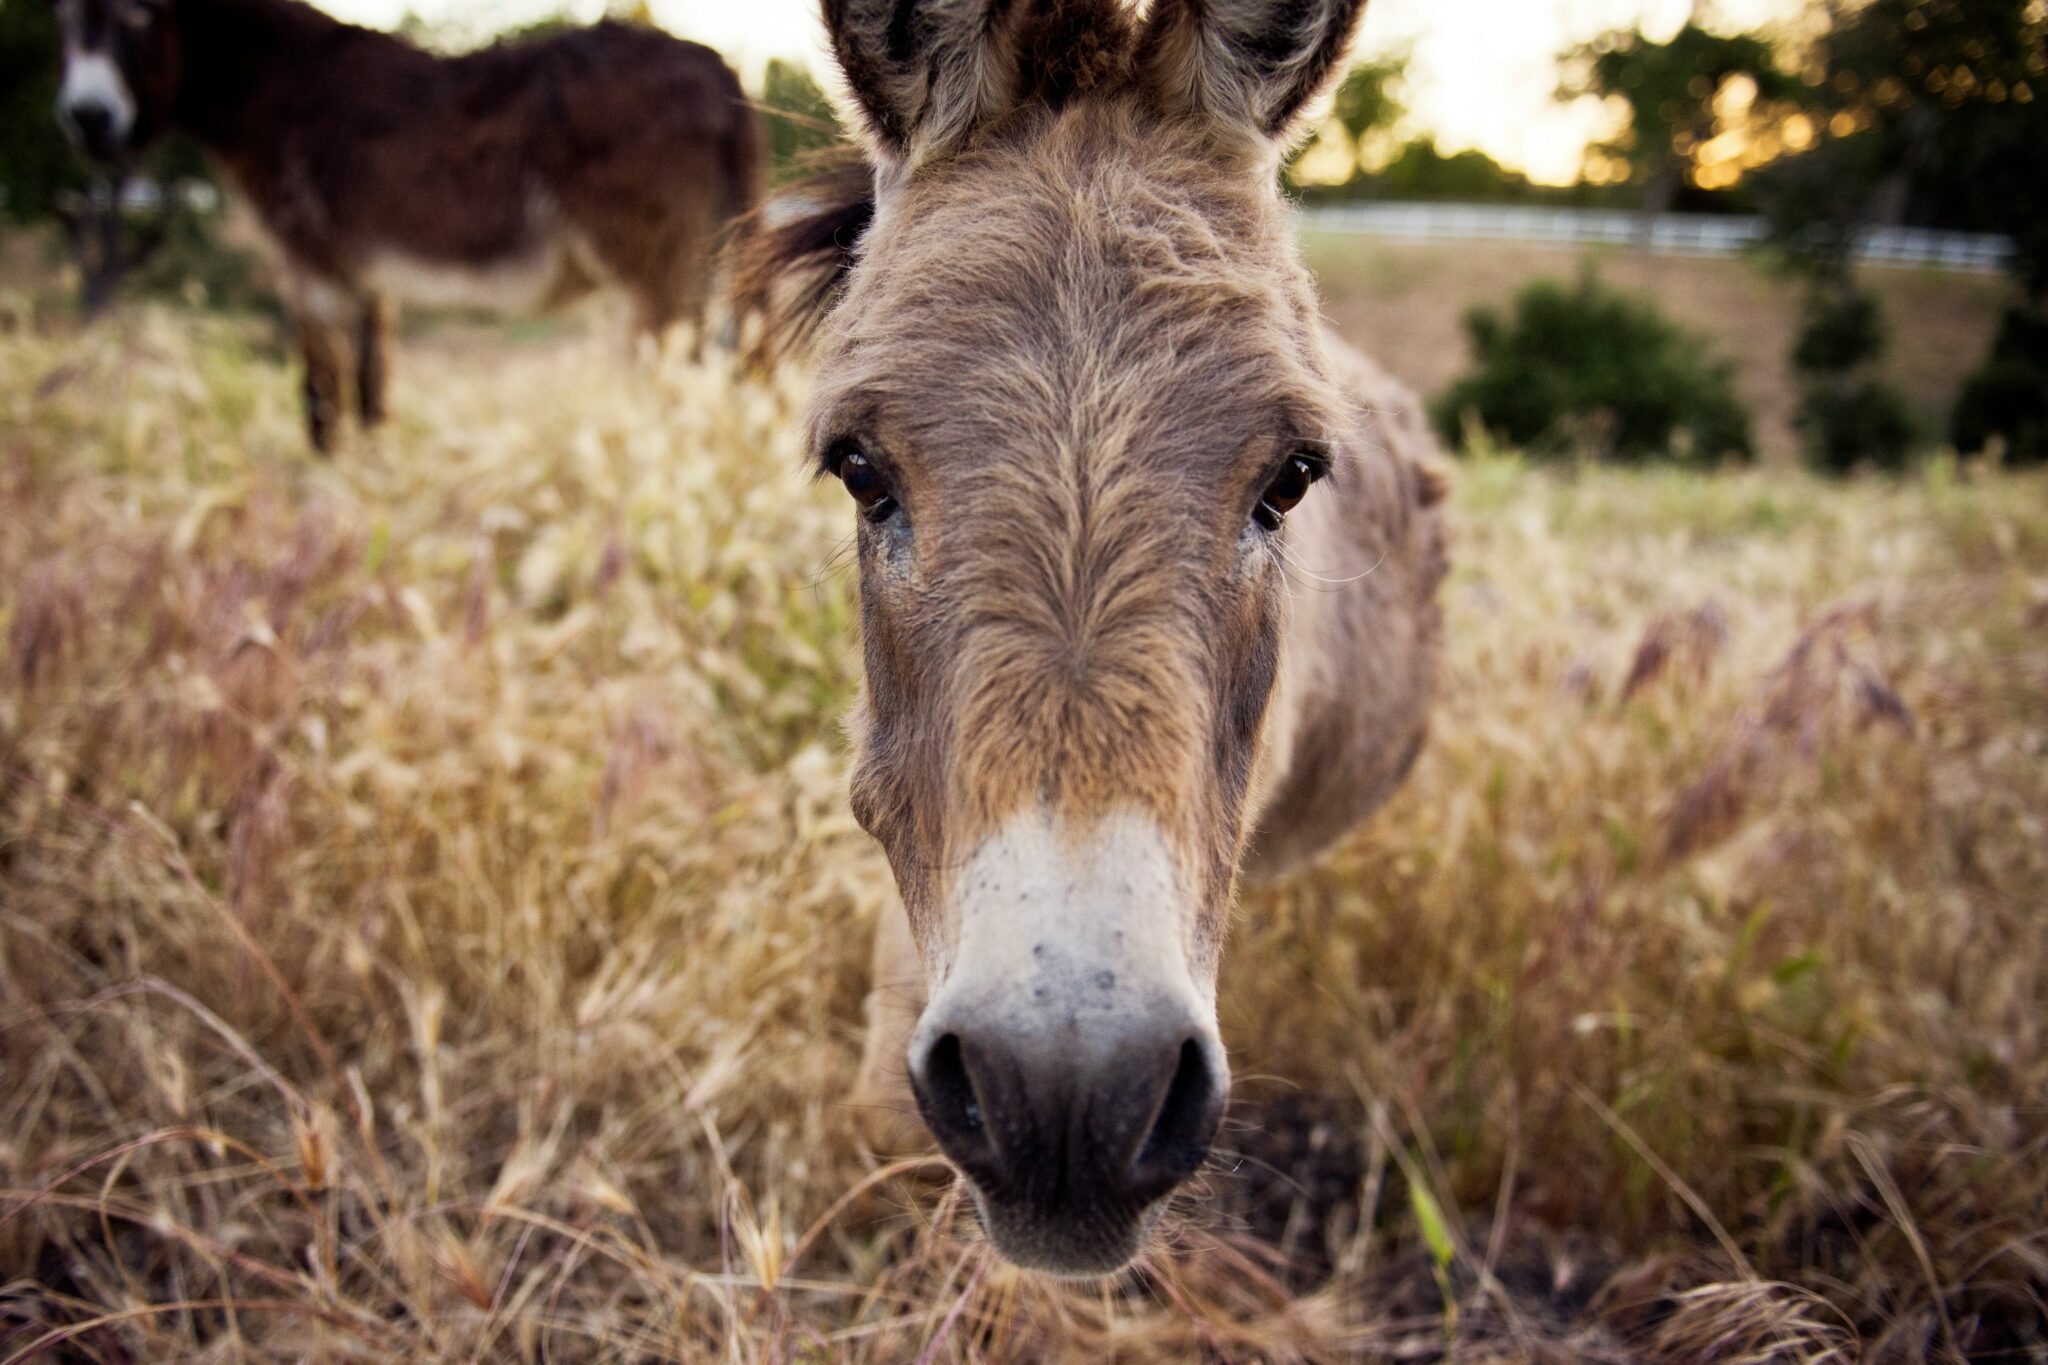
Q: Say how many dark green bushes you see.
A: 3